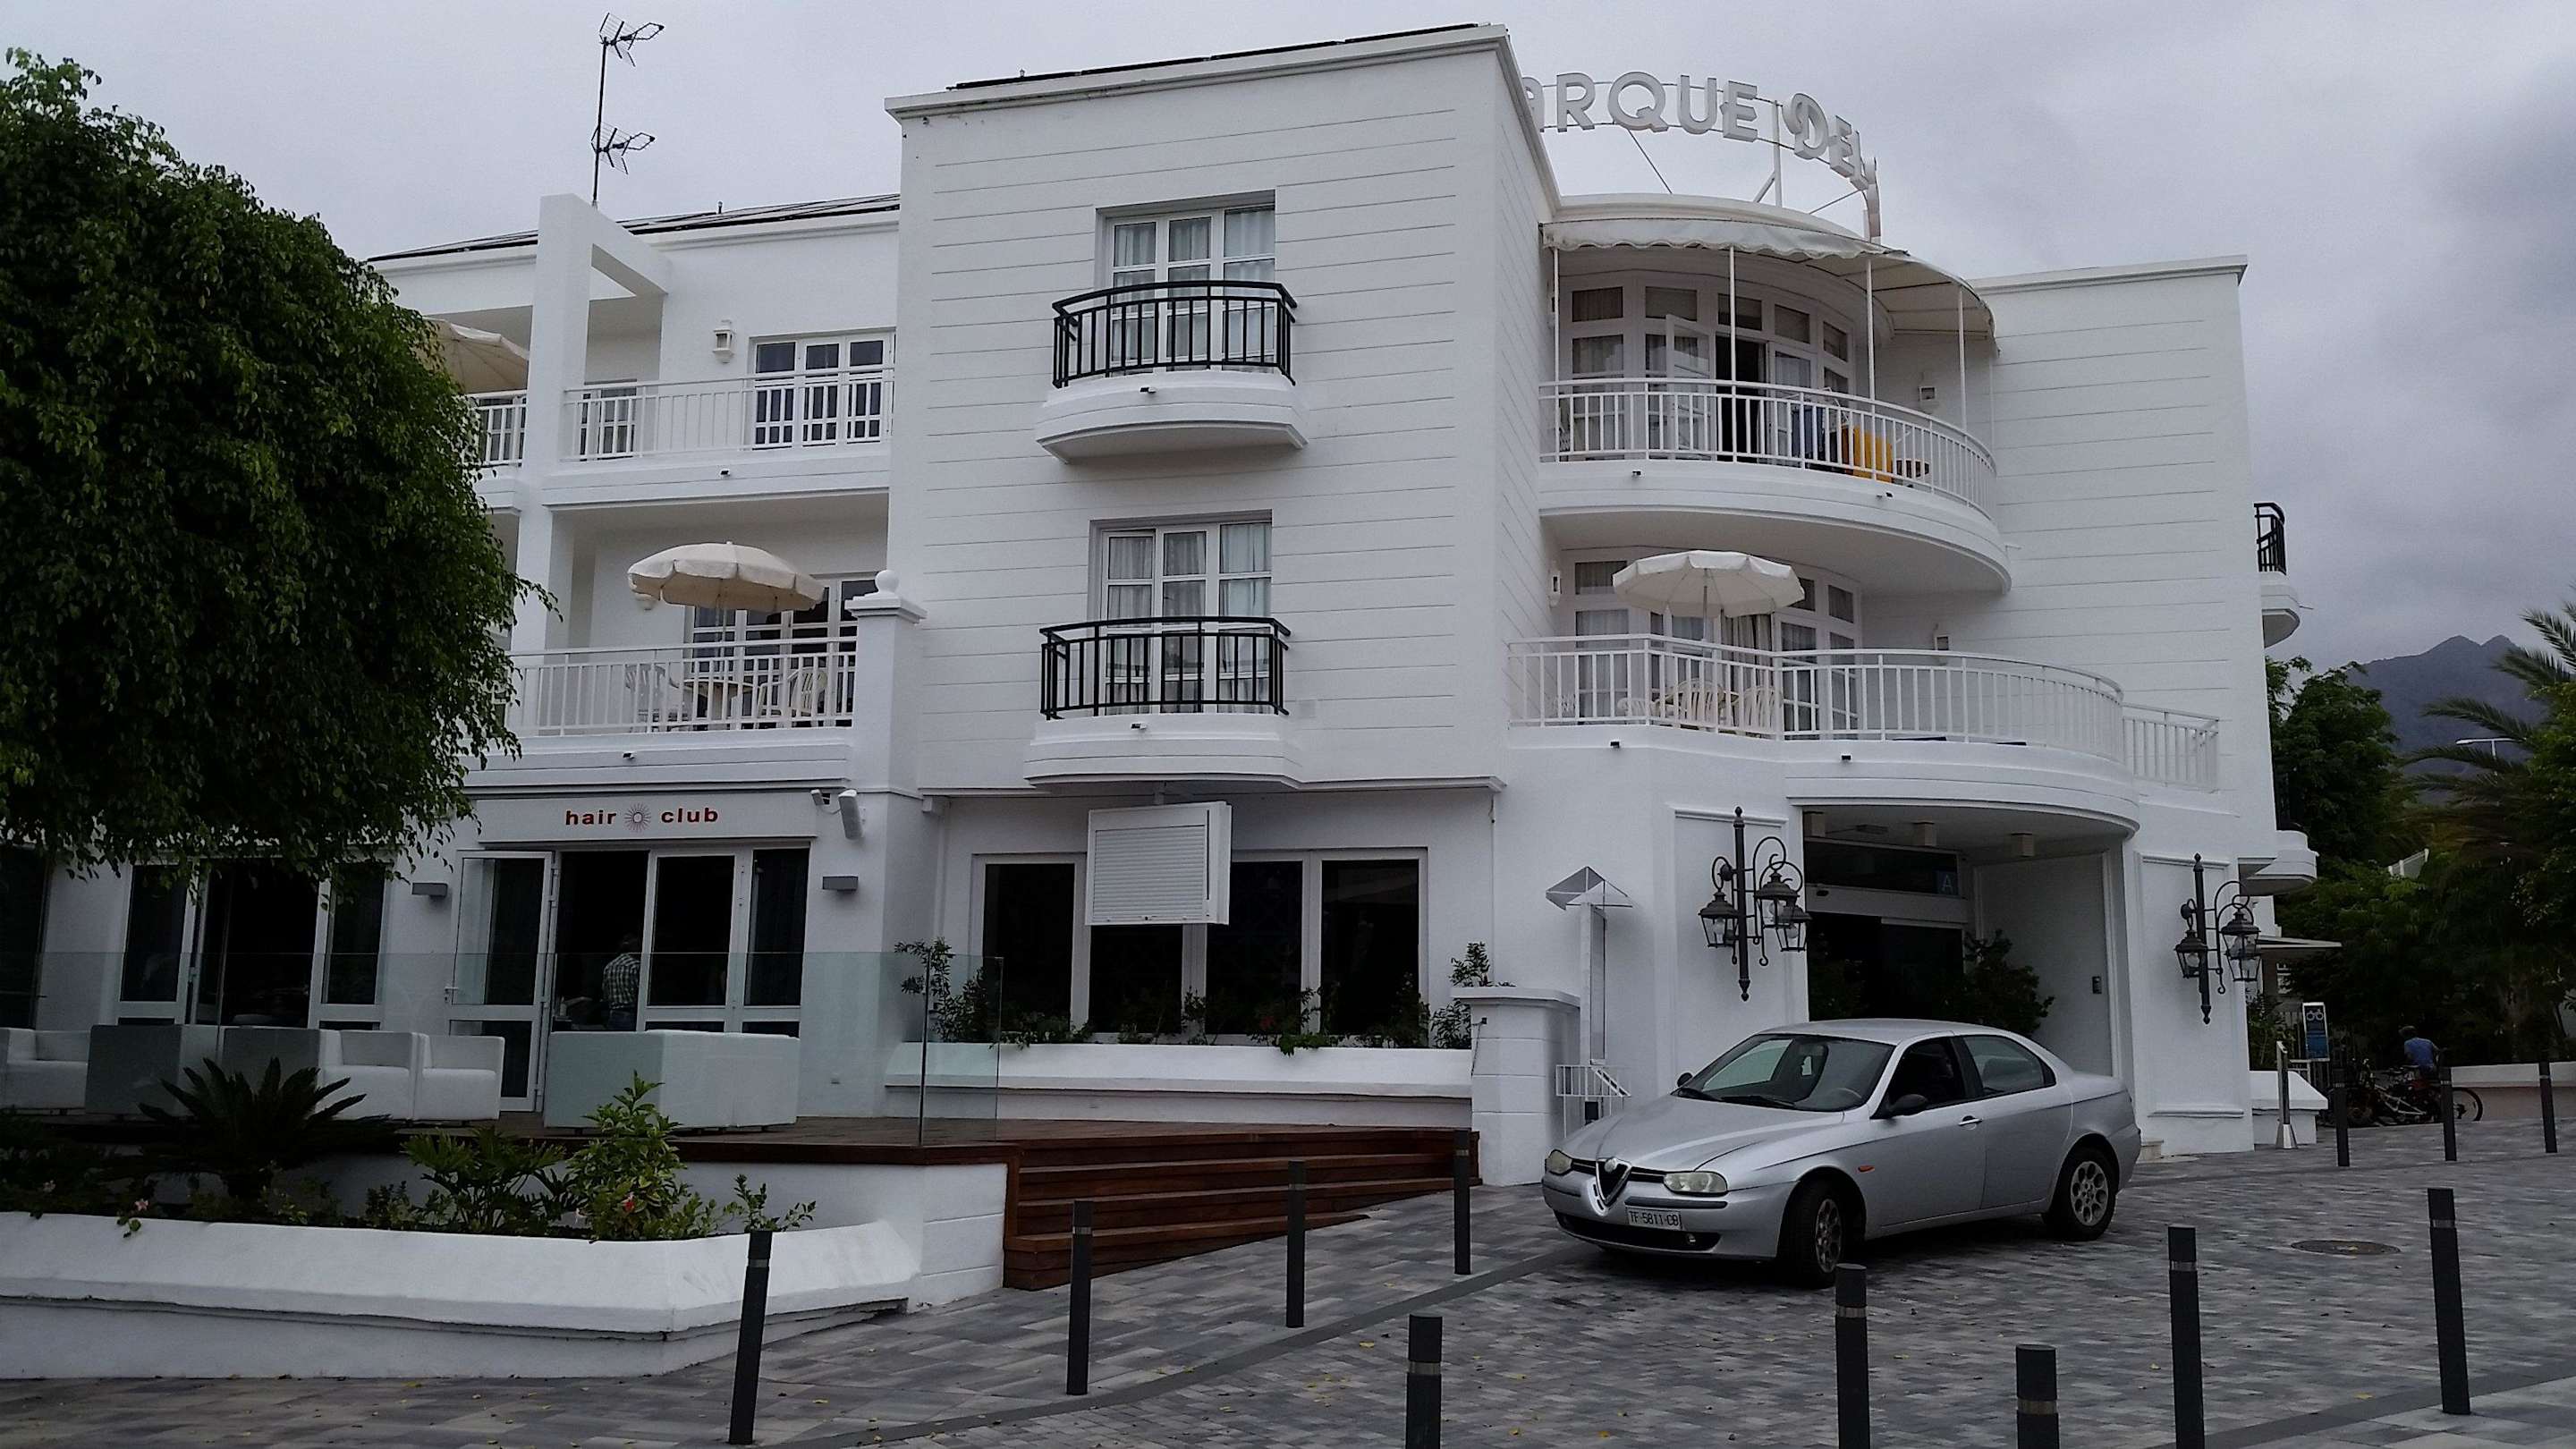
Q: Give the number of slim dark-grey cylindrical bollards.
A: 12